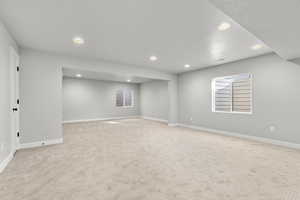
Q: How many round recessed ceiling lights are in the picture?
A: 7